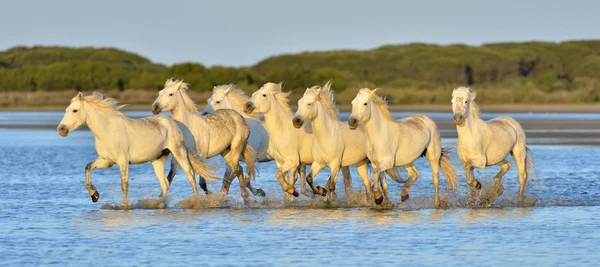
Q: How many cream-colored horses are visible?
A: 7